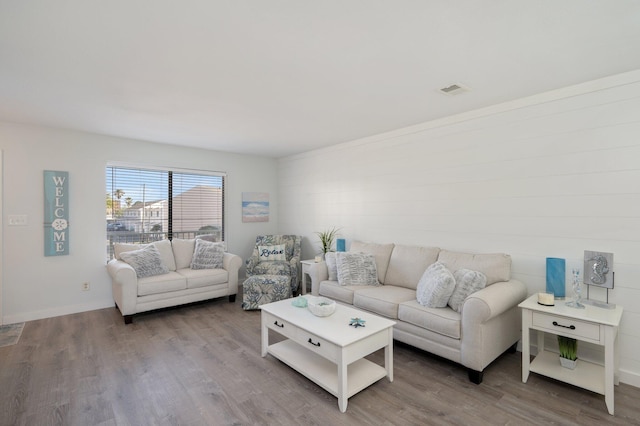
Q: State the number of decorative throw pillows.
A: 7